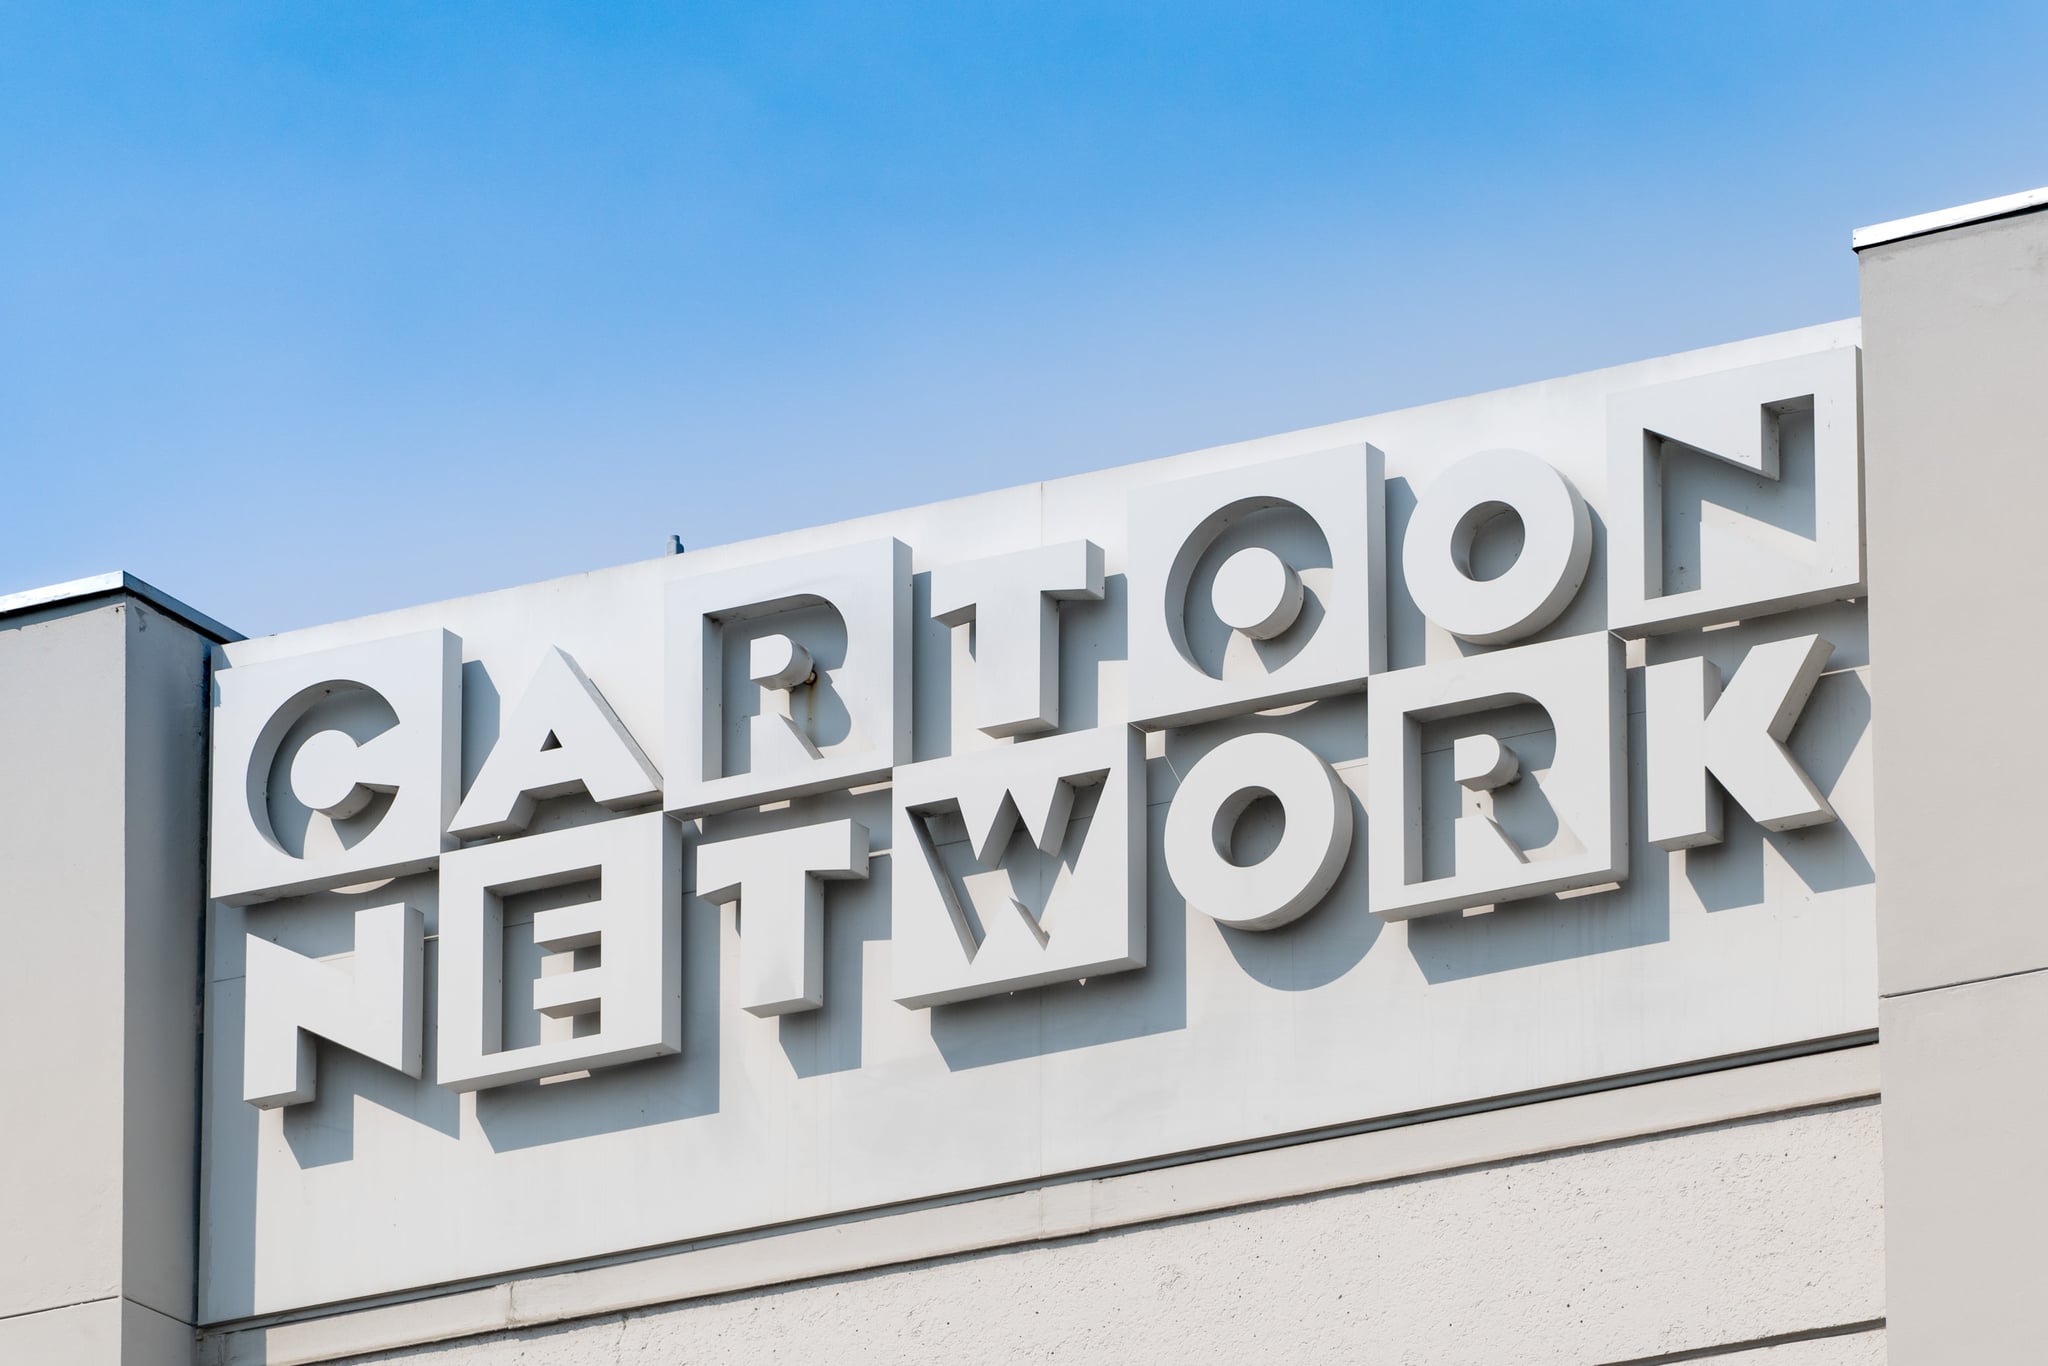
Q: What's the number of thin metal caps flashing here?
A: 2